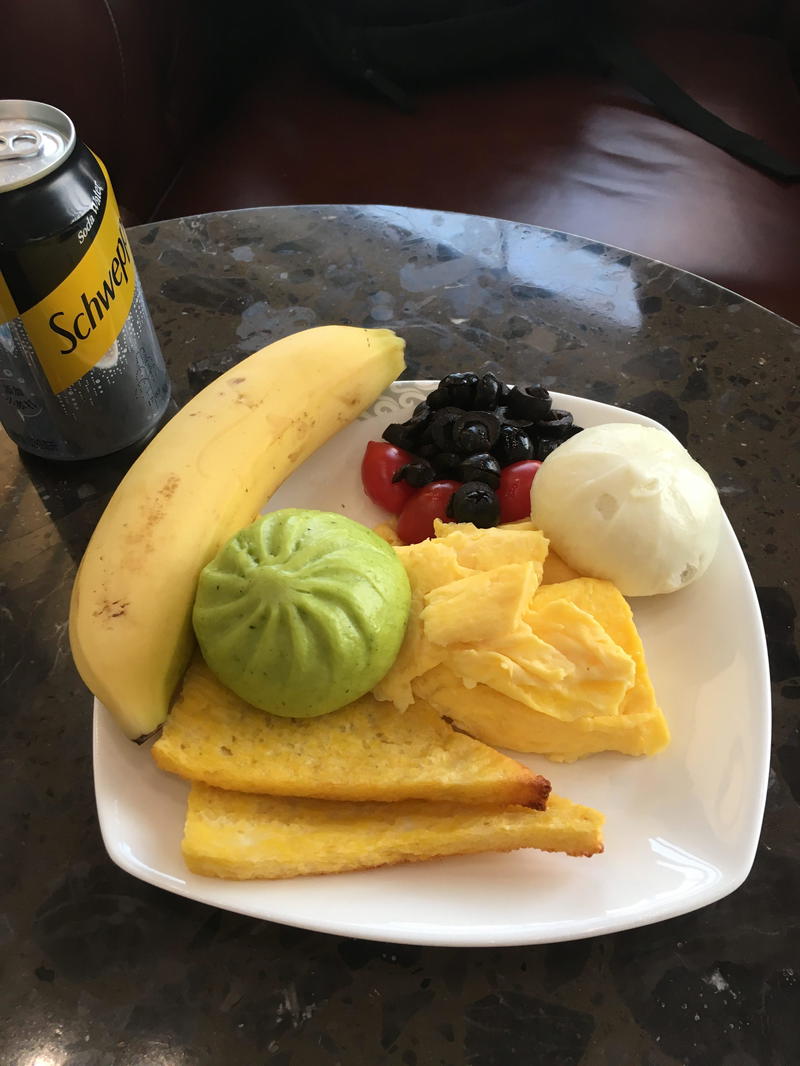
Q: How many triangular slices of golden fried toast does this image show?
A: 2